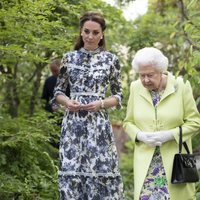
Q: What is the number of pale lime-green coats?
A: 1